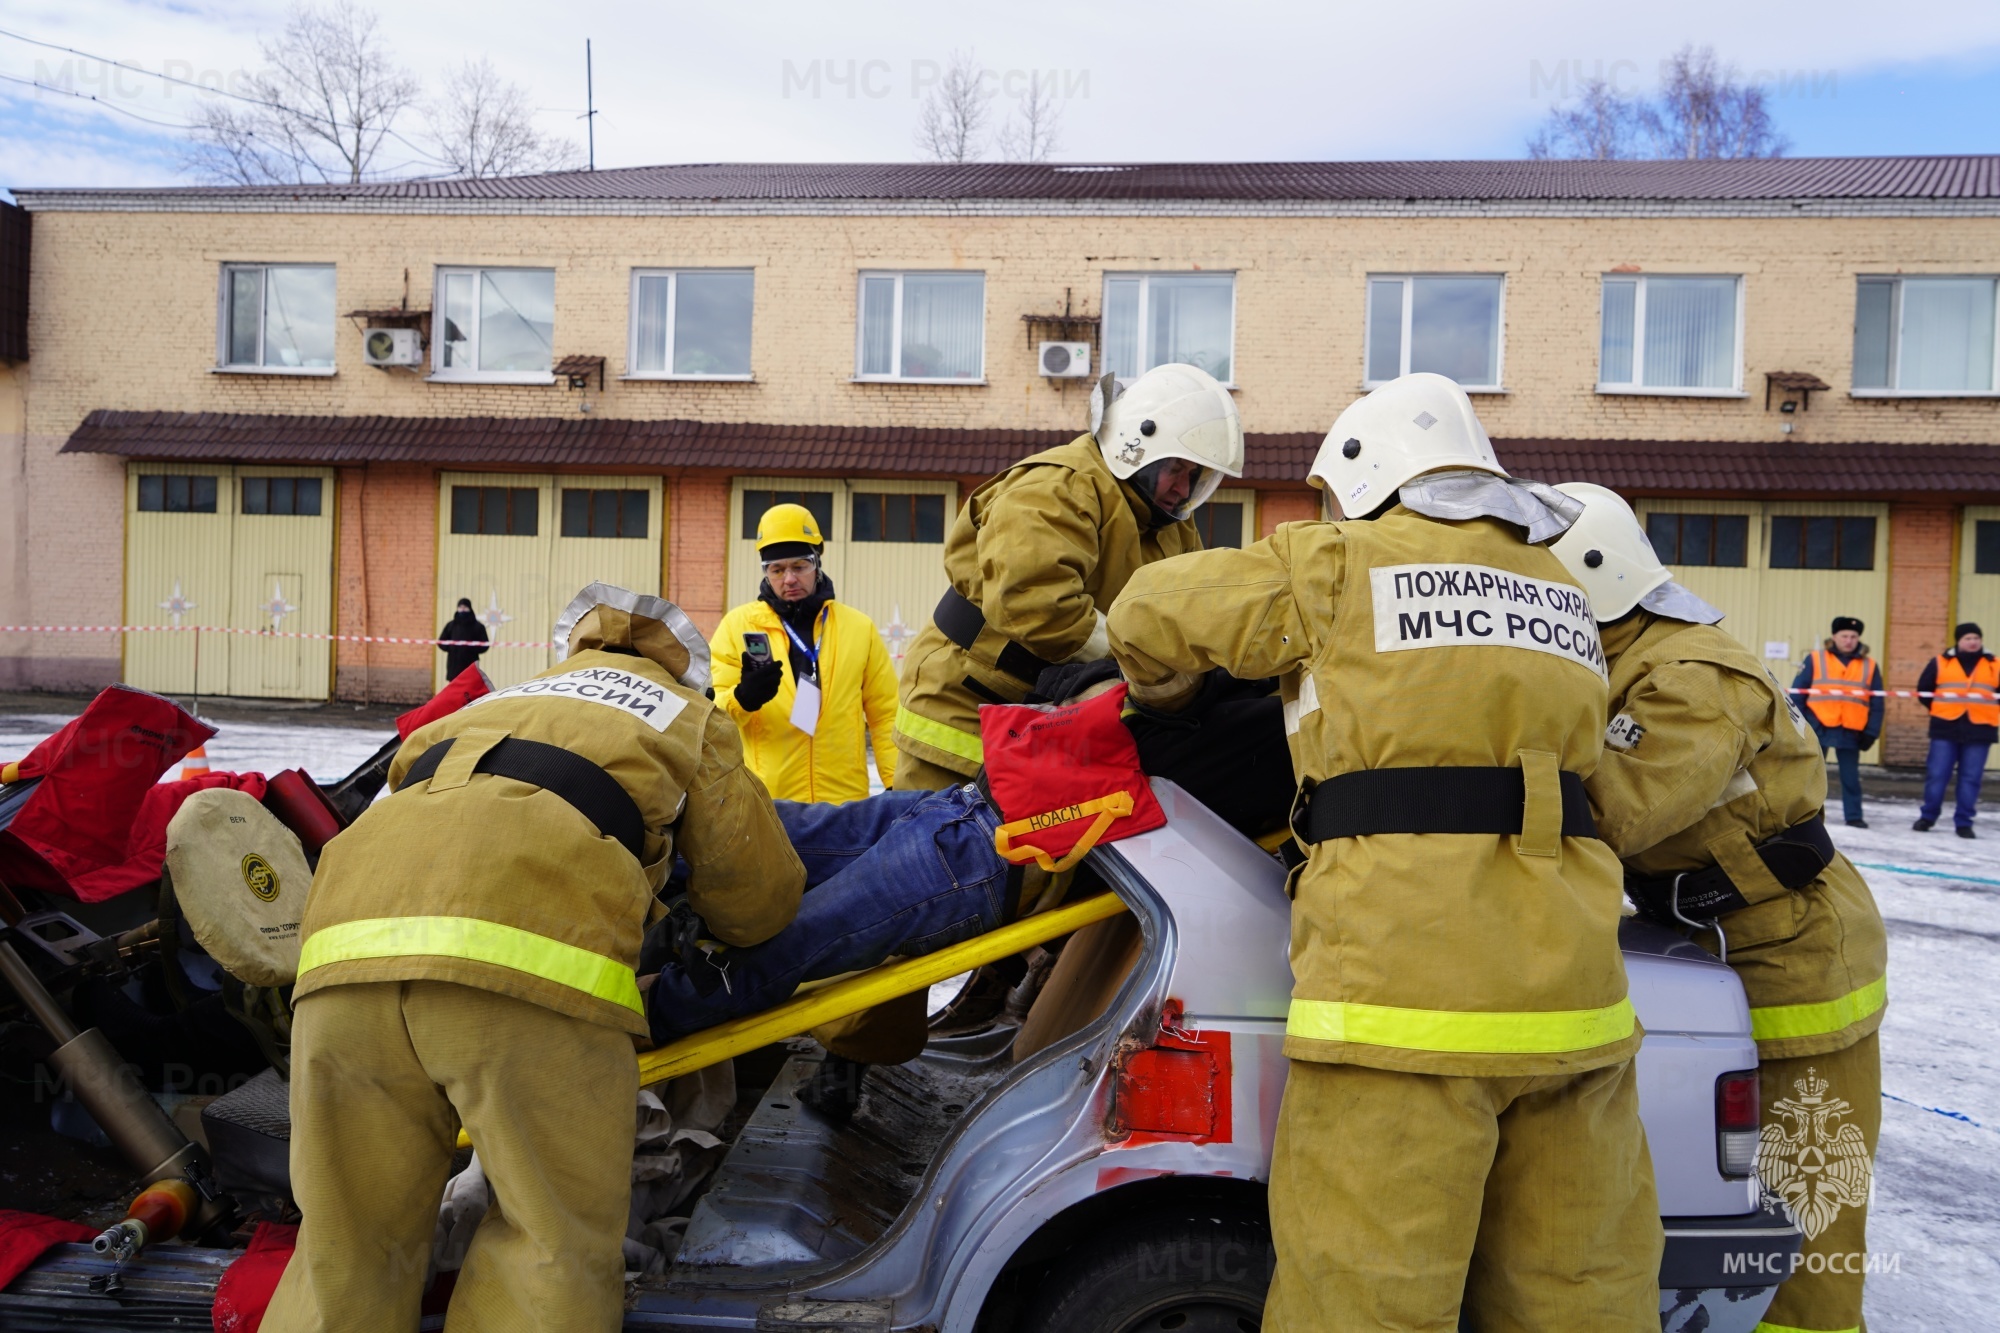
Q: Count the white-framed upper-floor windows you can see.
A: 8